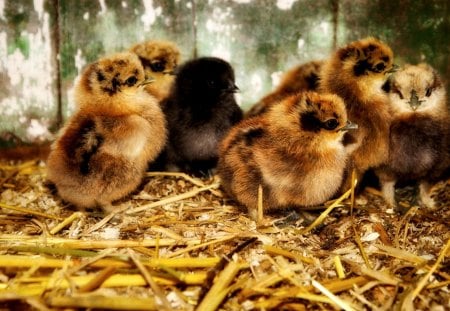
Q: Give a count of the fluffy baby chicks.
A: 7